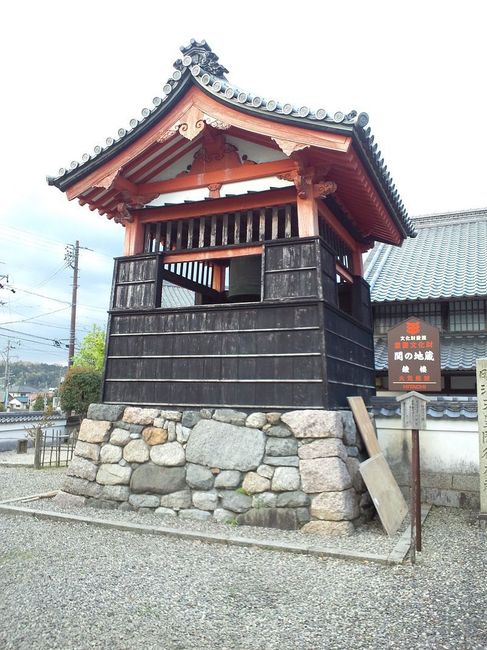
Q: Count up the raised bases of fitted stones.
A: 1